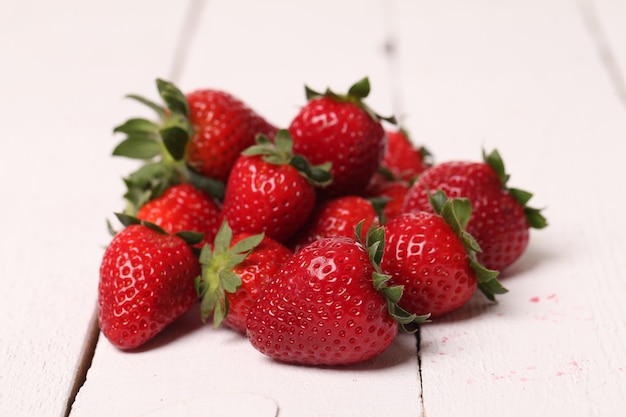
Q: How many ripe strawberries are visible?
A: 12